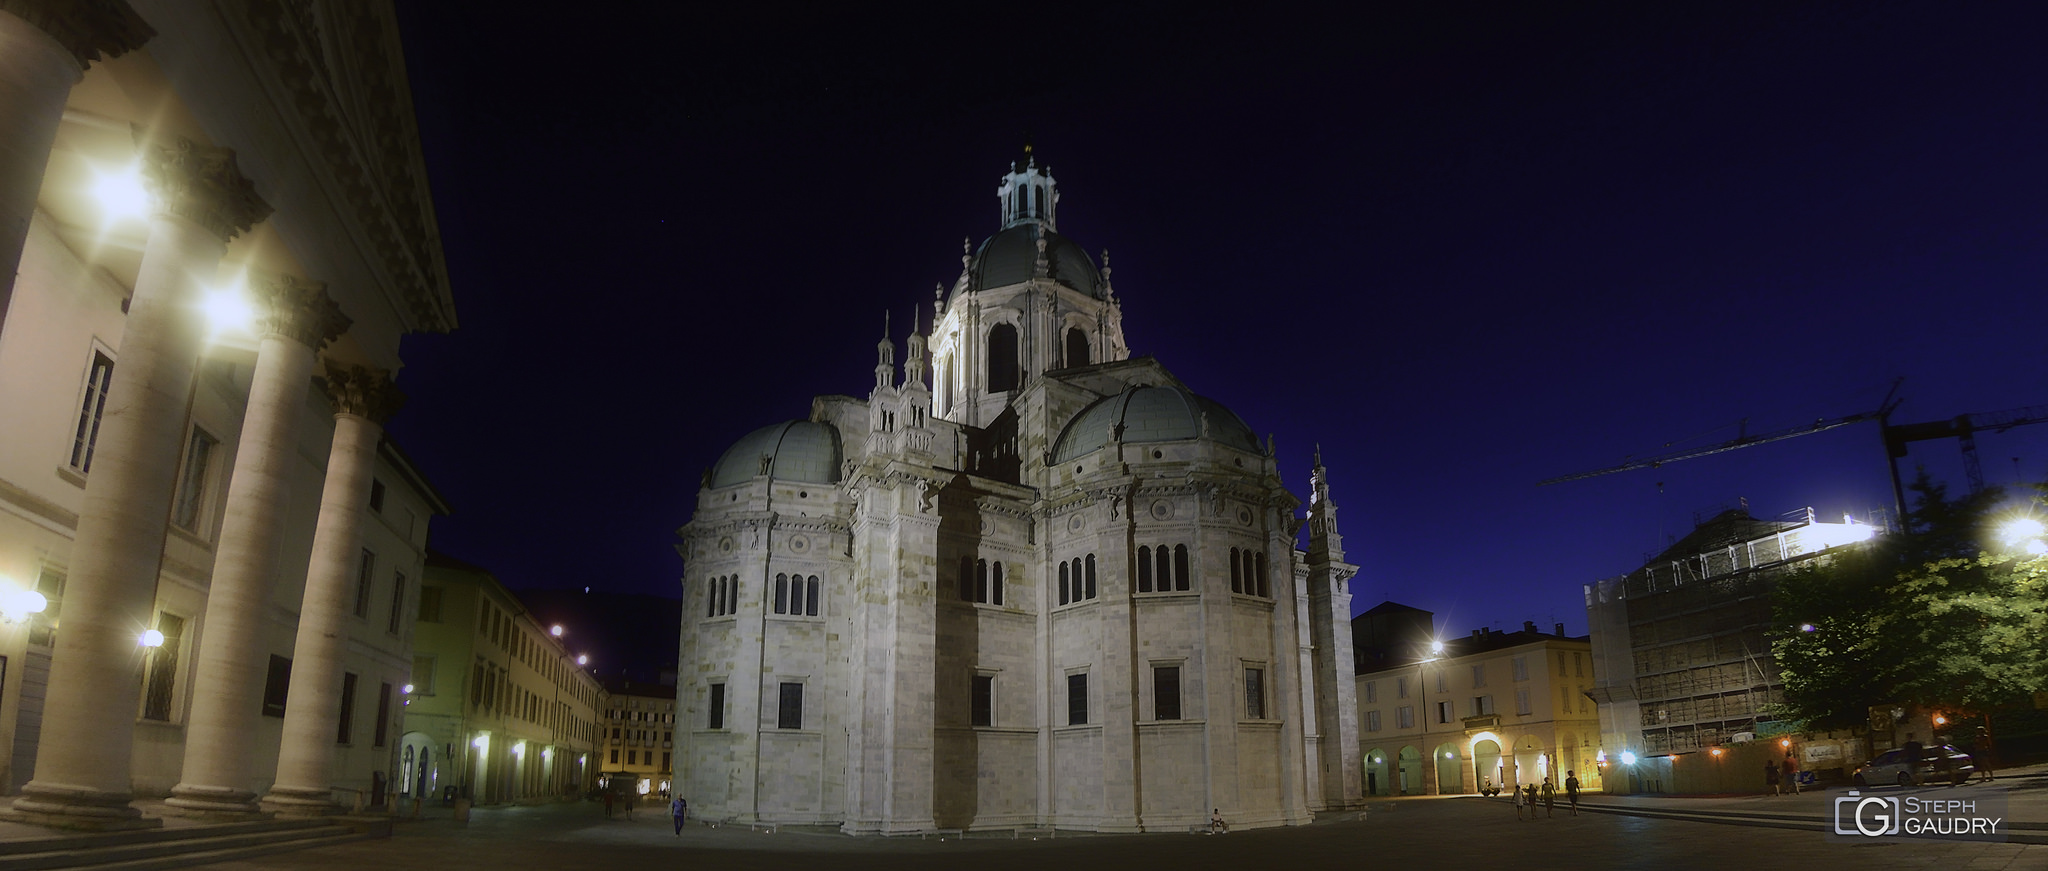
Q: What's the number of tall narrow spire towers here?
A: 3